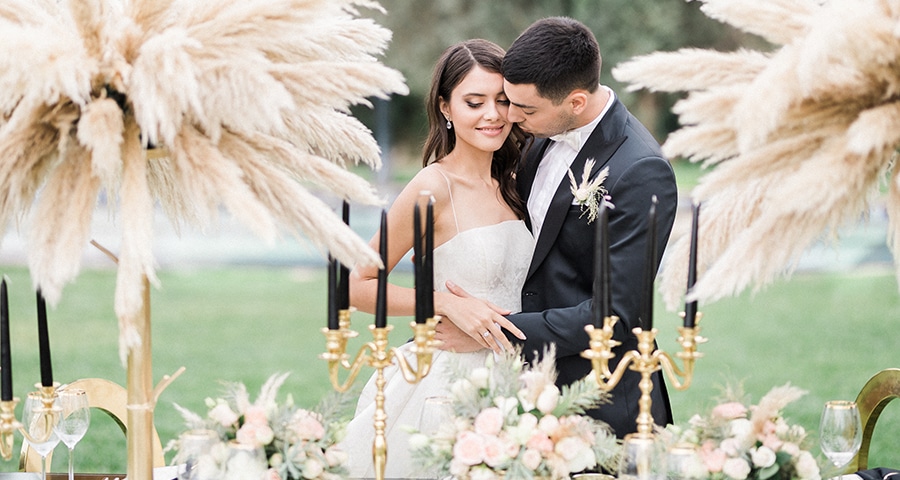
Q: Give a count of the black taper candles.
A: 11